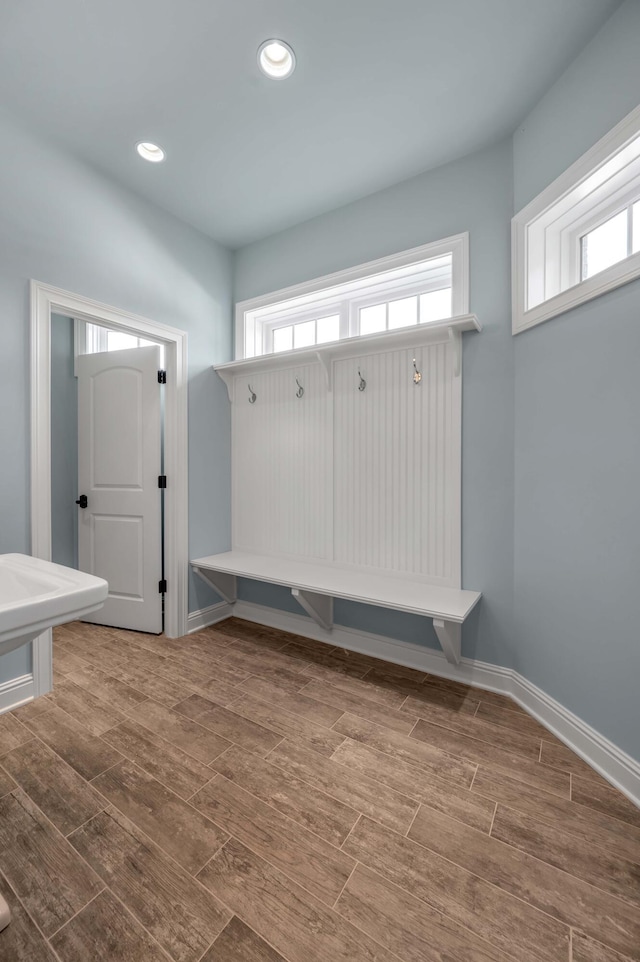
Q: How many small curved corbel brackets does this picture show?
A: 3